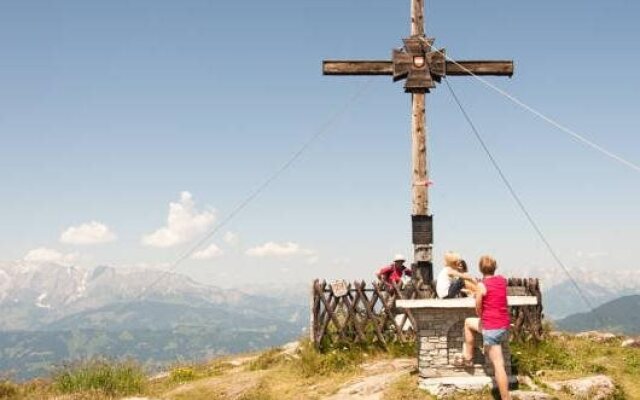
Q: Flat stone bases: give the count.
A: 1